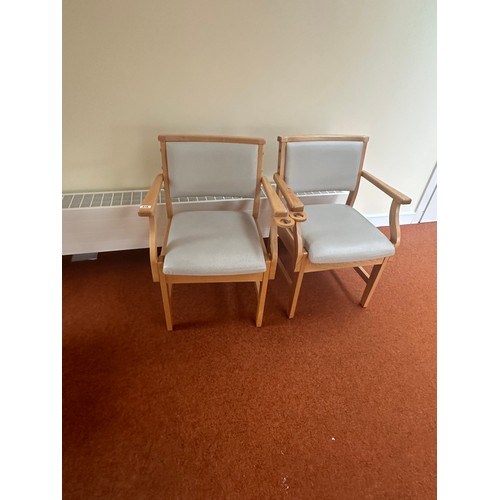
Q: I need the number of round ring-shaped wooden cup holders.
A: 2